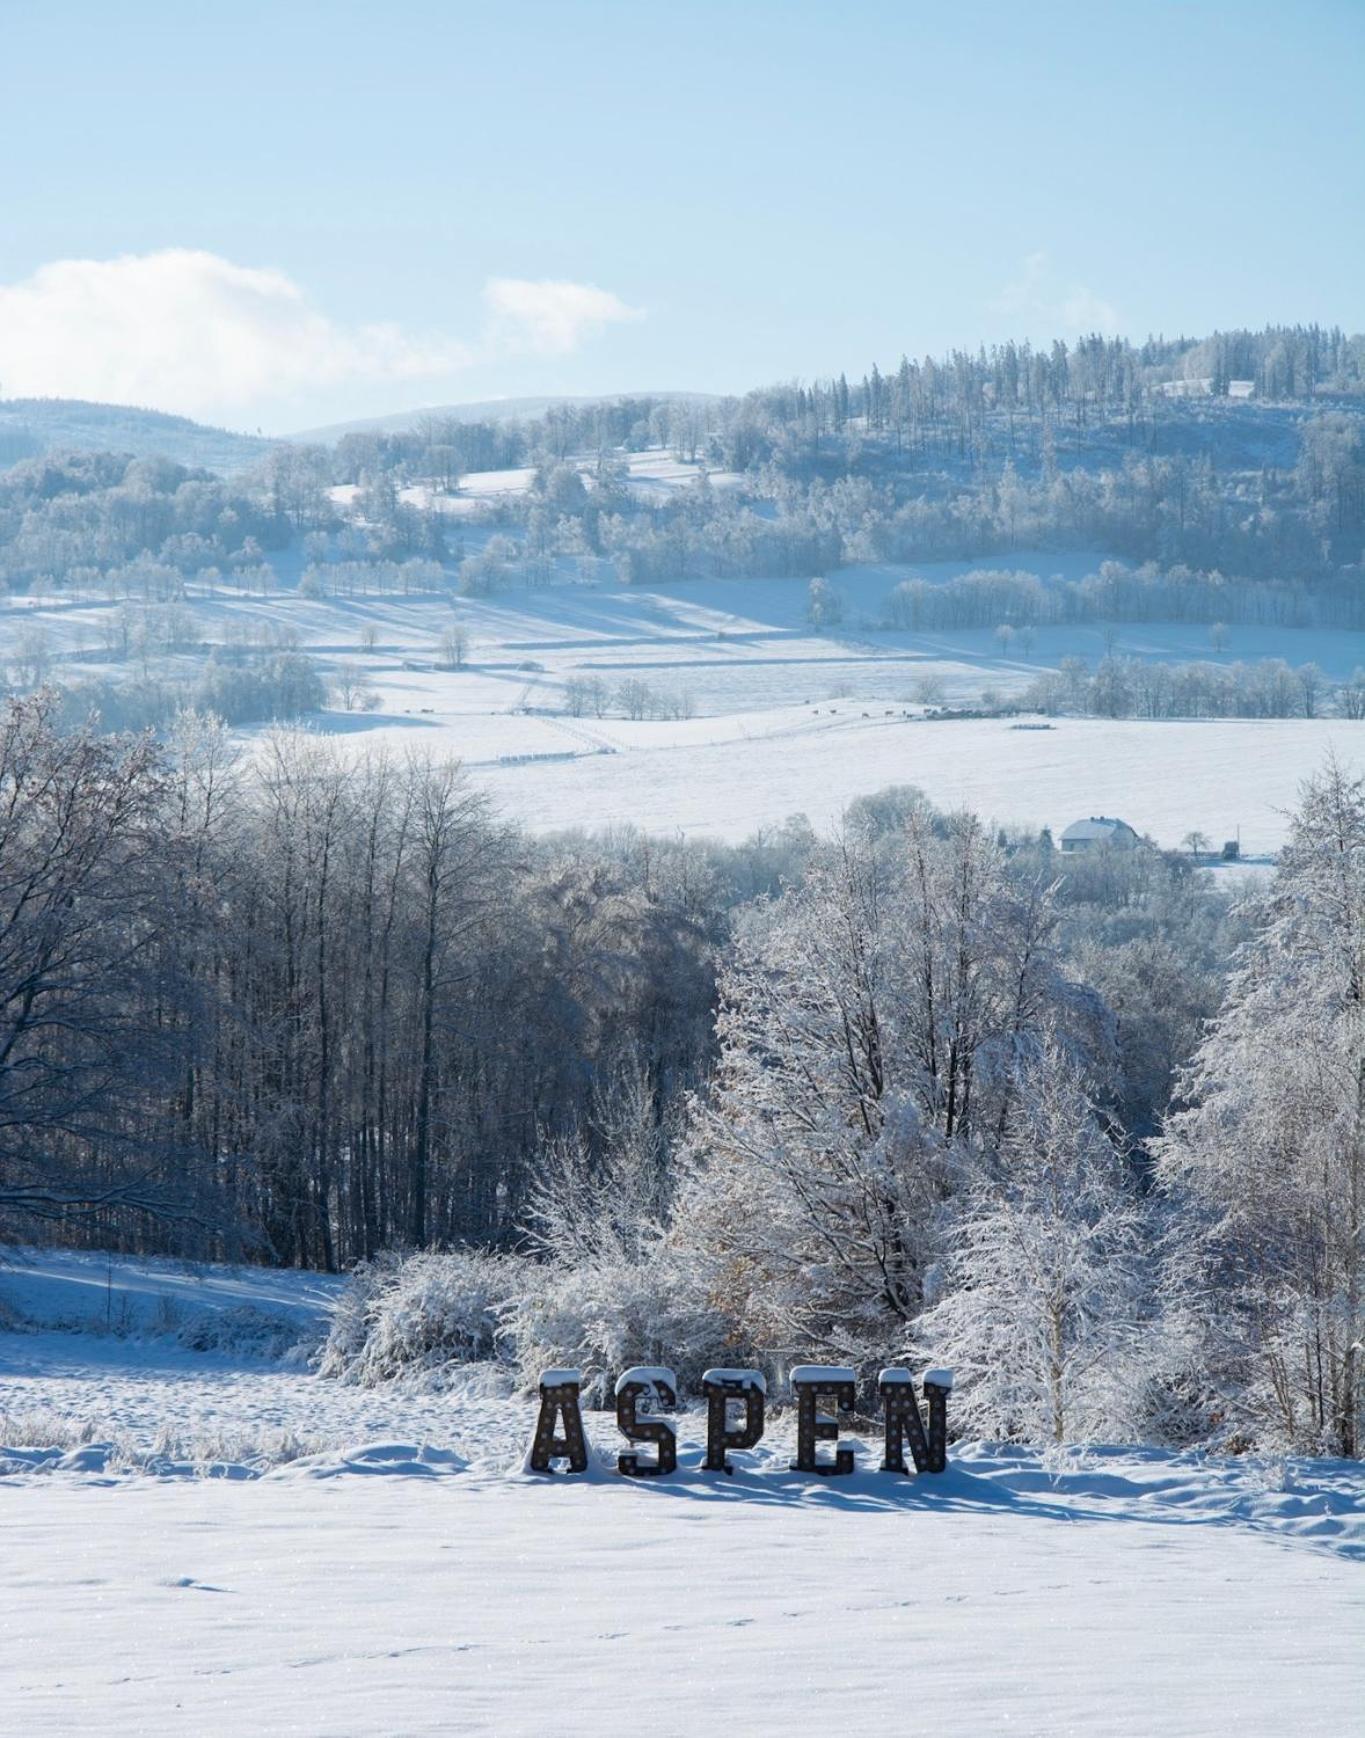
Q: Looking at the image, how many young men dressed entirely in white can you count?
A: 0